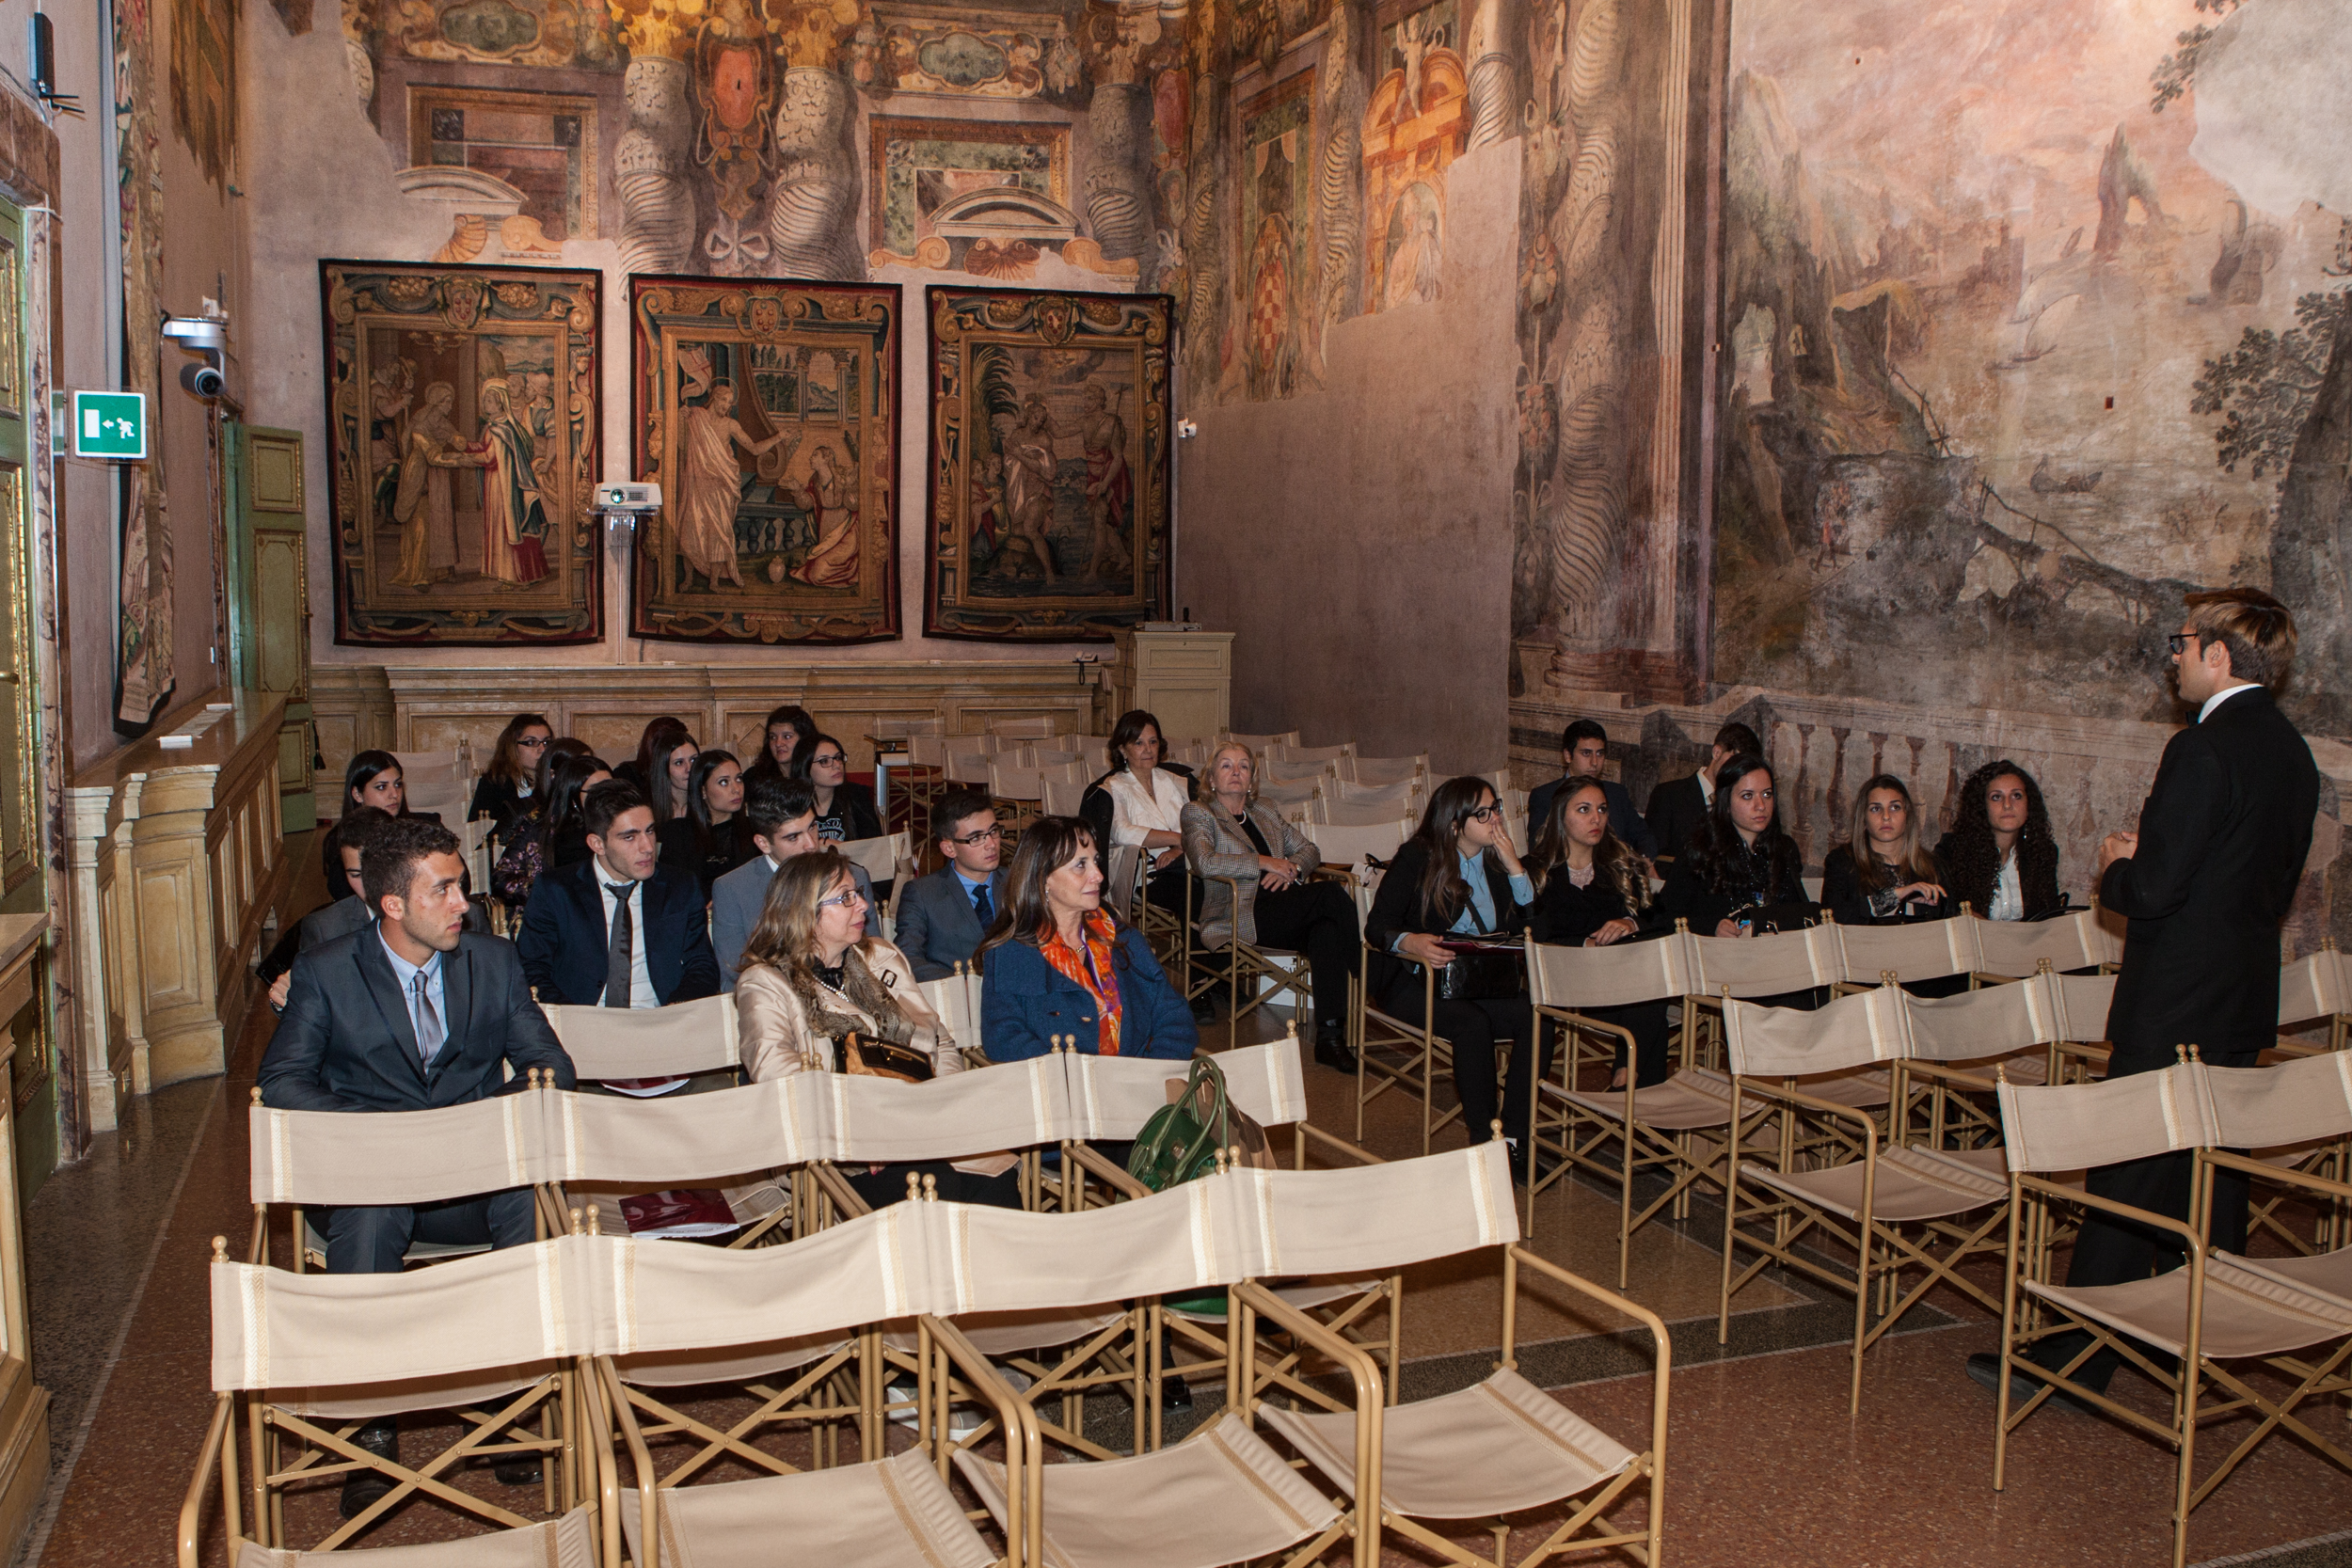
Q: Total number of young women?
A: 14